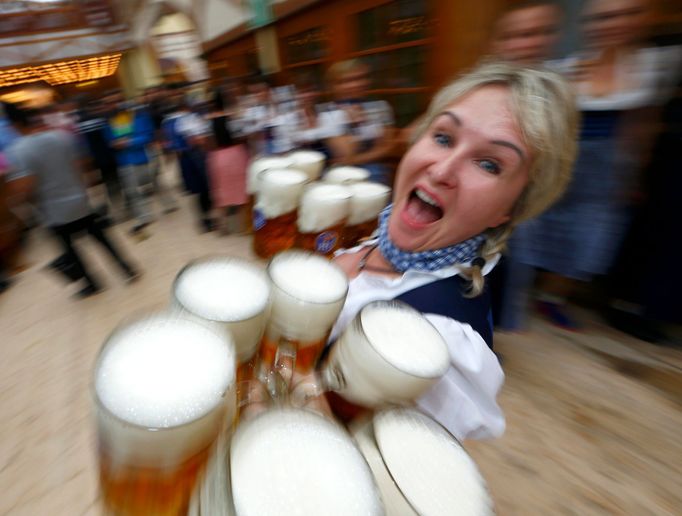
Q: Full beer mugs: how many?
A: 12